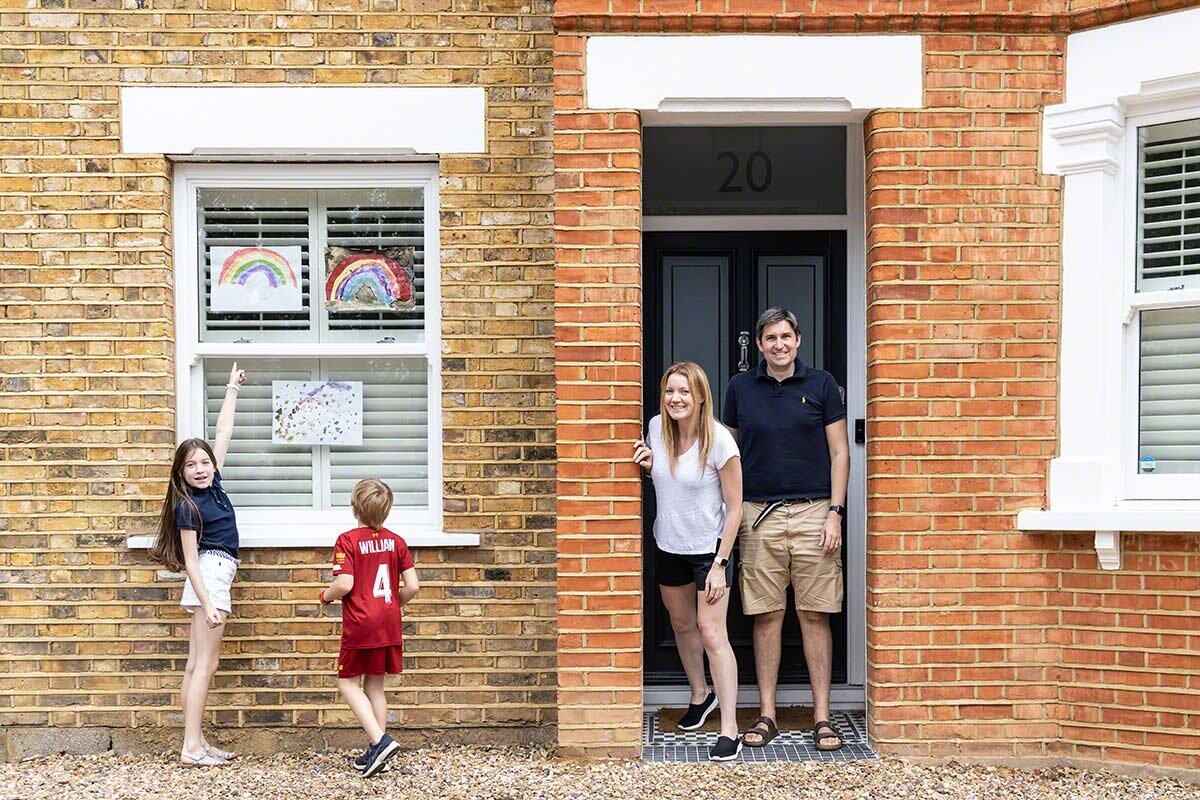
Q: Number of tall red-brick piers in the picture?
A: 2